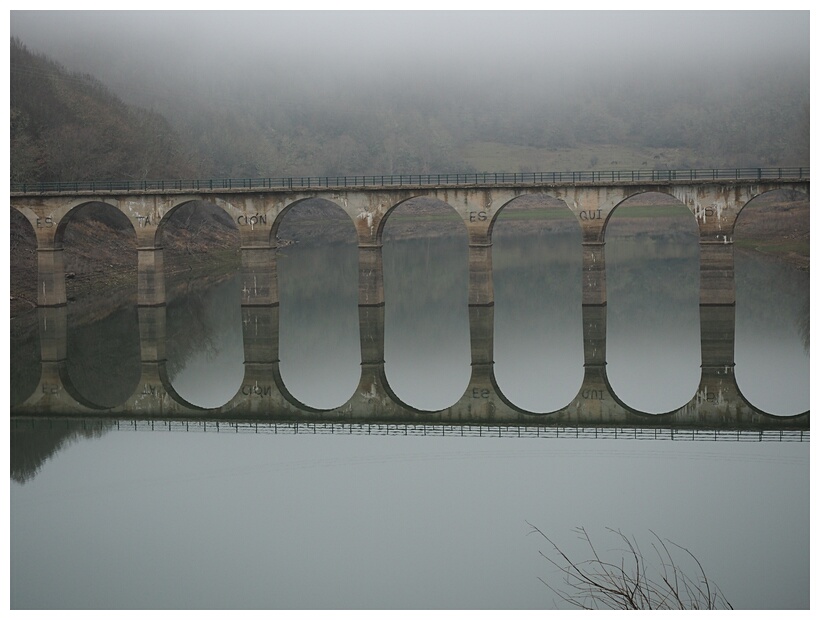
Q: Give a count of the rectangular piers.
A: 7